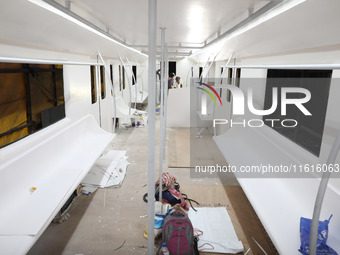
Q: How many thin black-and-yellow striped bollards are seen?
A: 0